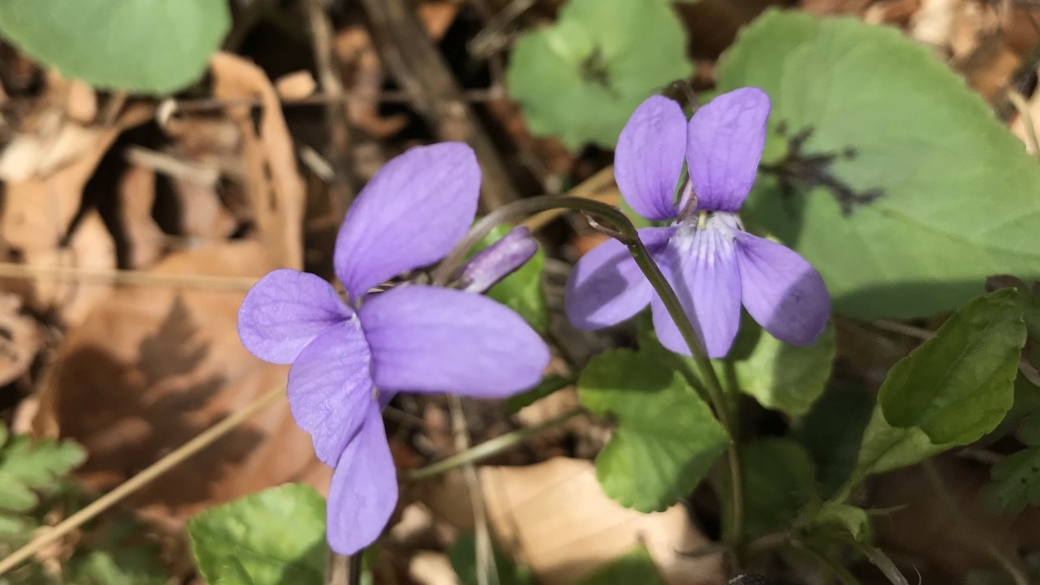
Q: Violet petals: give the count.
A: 10